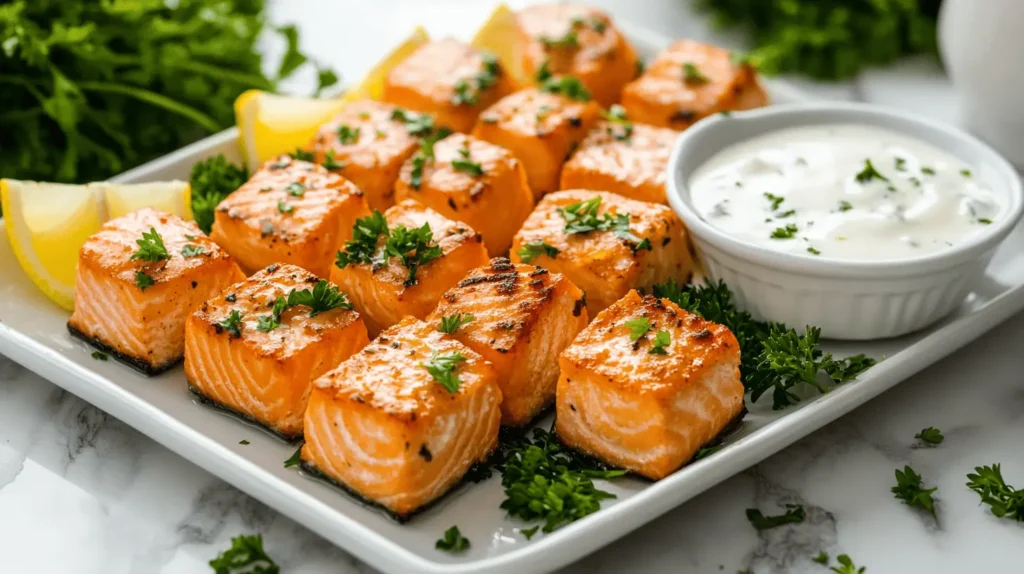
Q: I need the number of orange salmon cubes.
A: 15